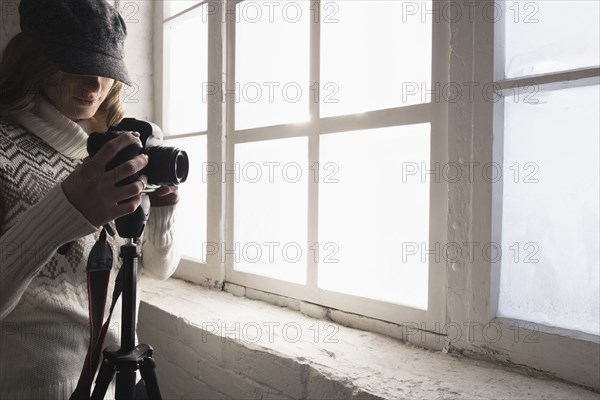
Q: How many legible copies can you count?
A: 10